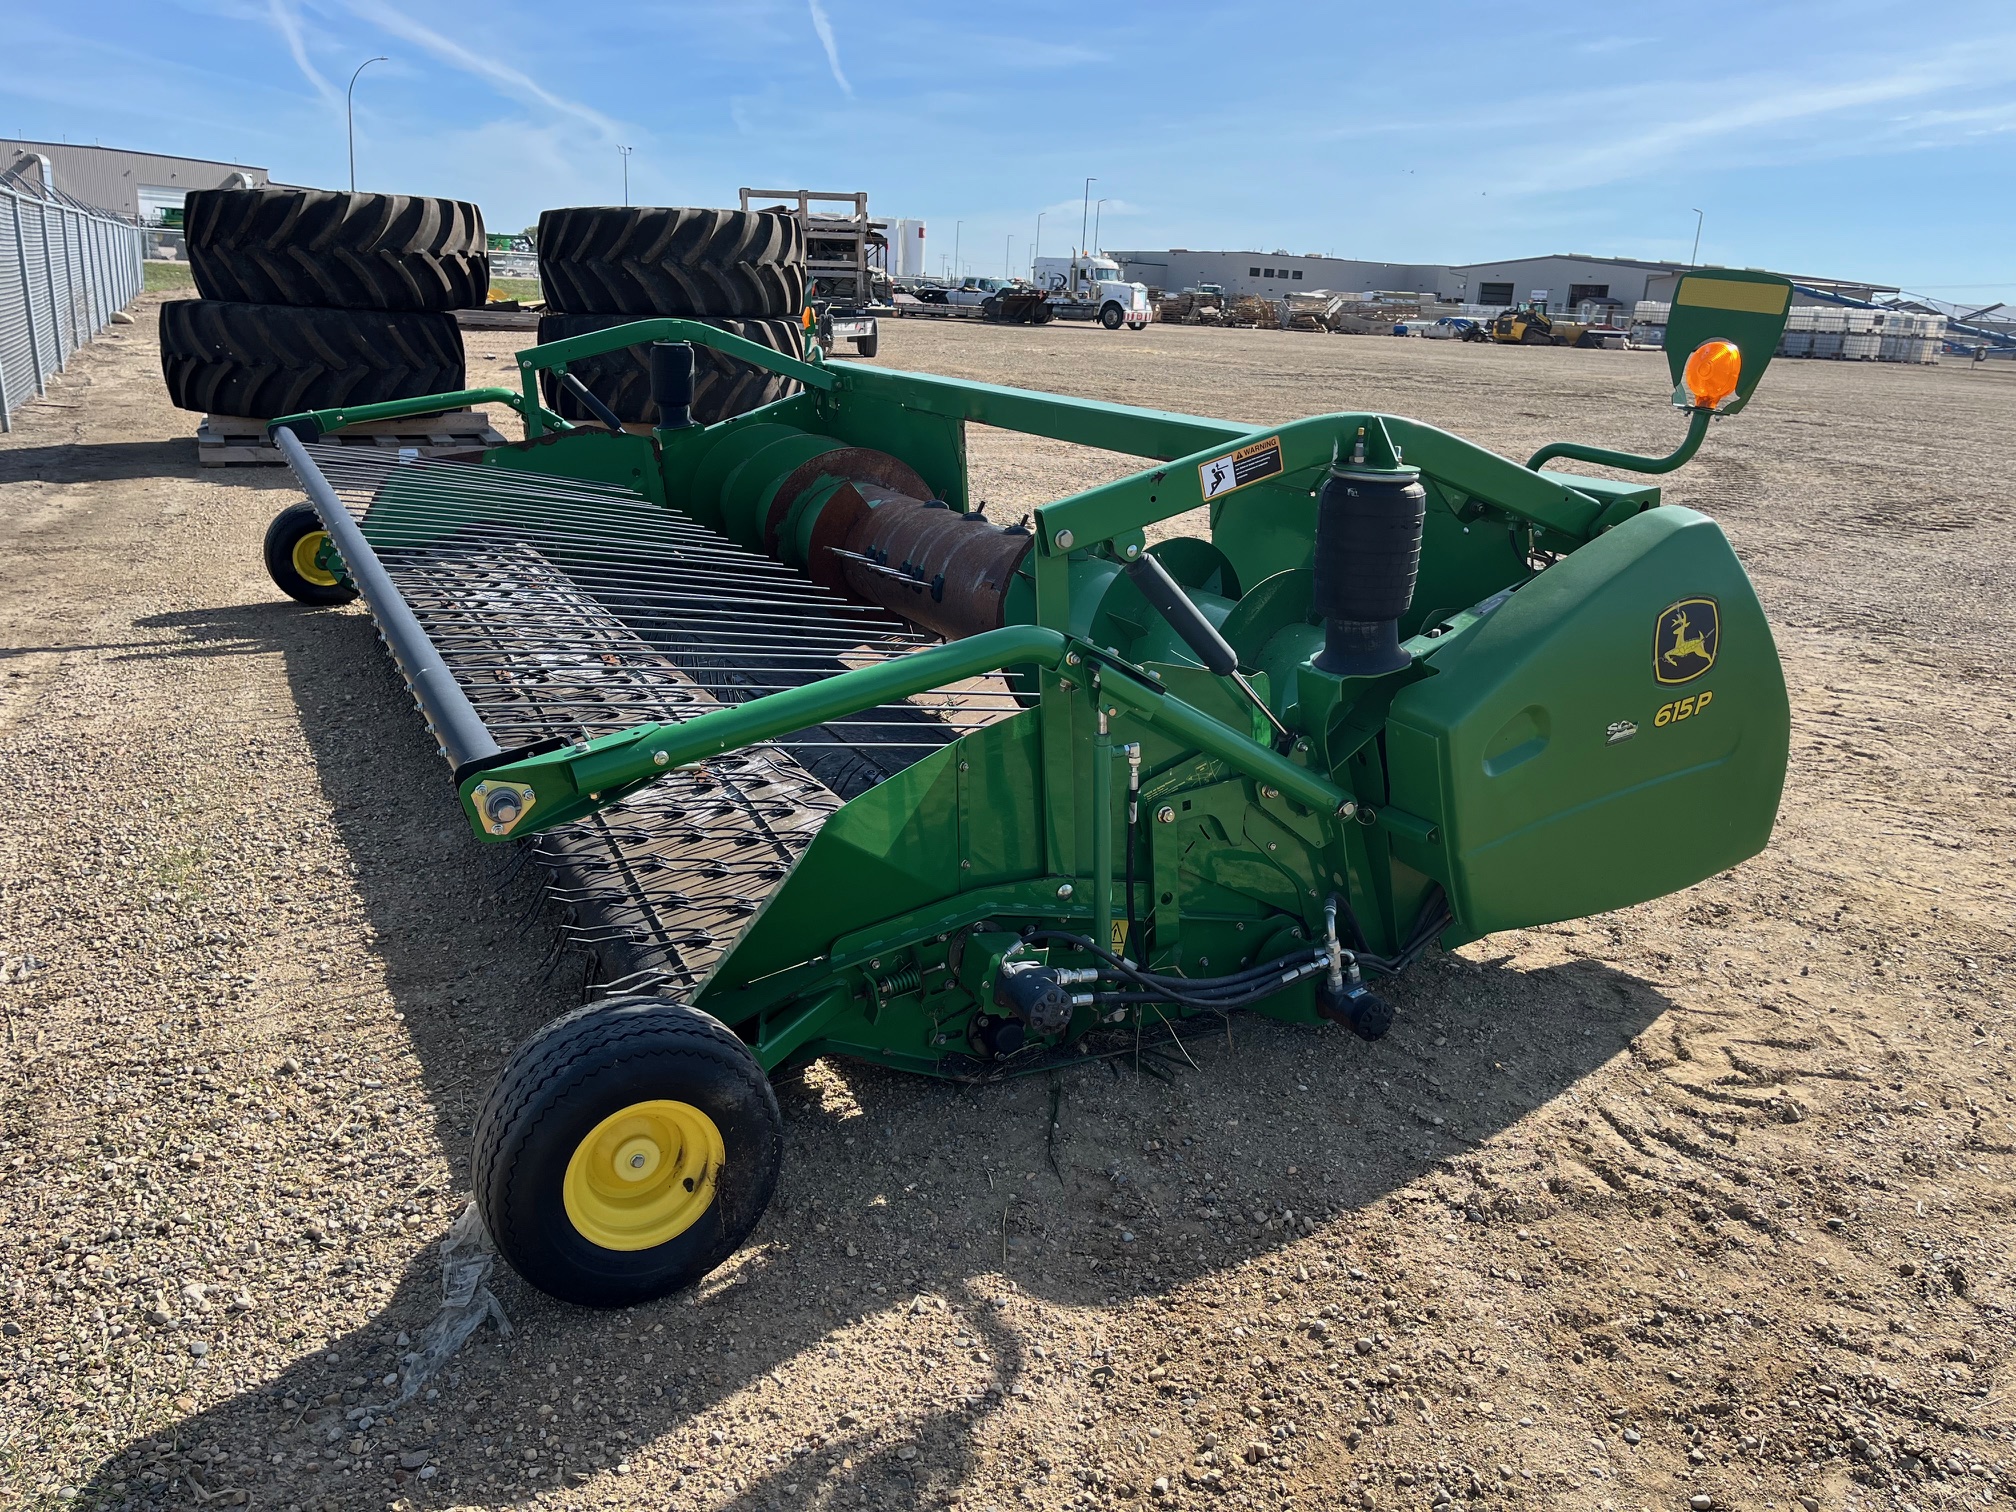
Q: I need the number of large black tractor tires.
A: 4